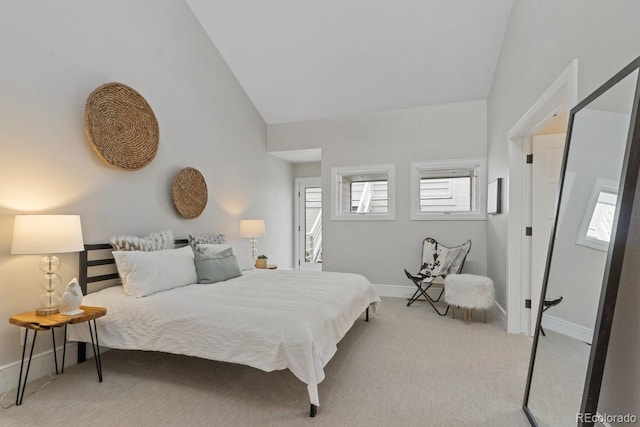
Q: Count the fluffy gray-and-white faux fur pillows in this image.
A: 2